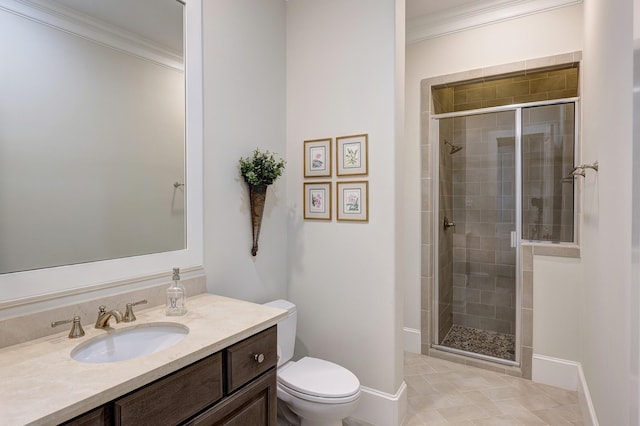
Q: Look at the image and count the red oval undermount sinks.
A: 0